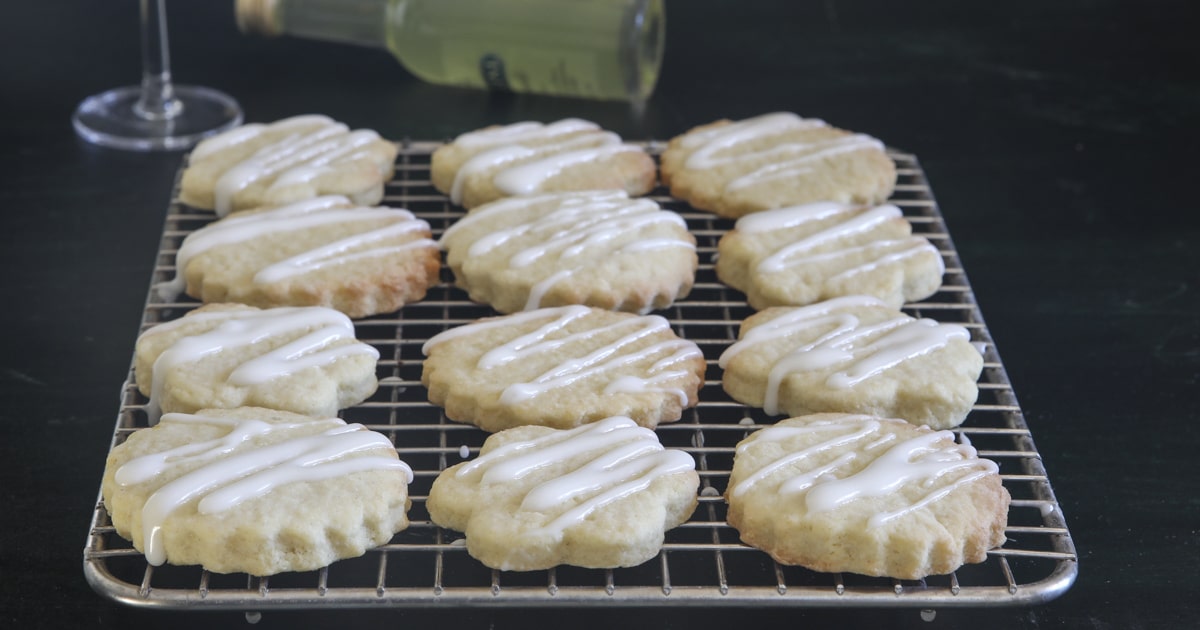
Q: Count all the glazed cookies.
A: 12